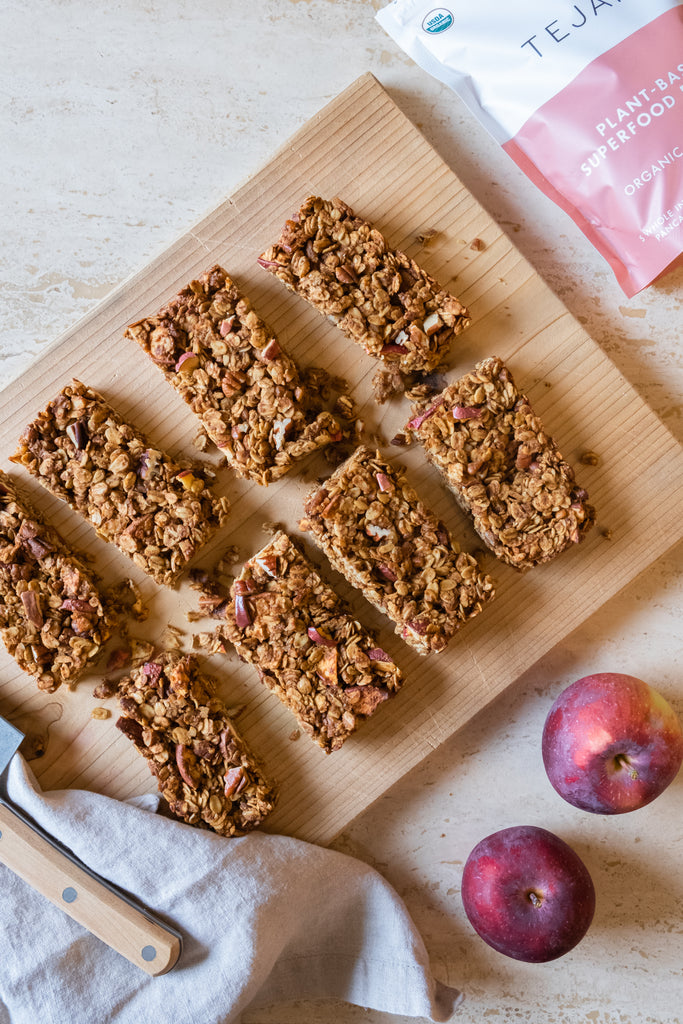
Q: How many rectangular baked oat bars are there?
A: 8